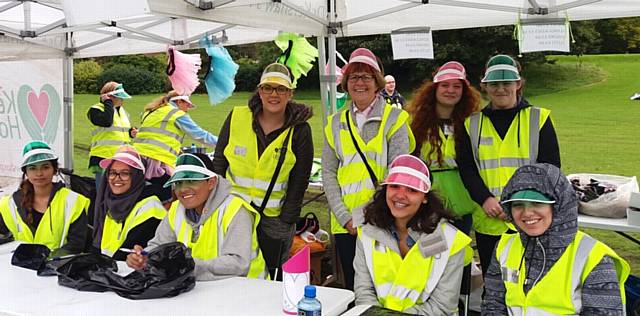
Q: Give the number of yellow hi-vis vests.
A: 11